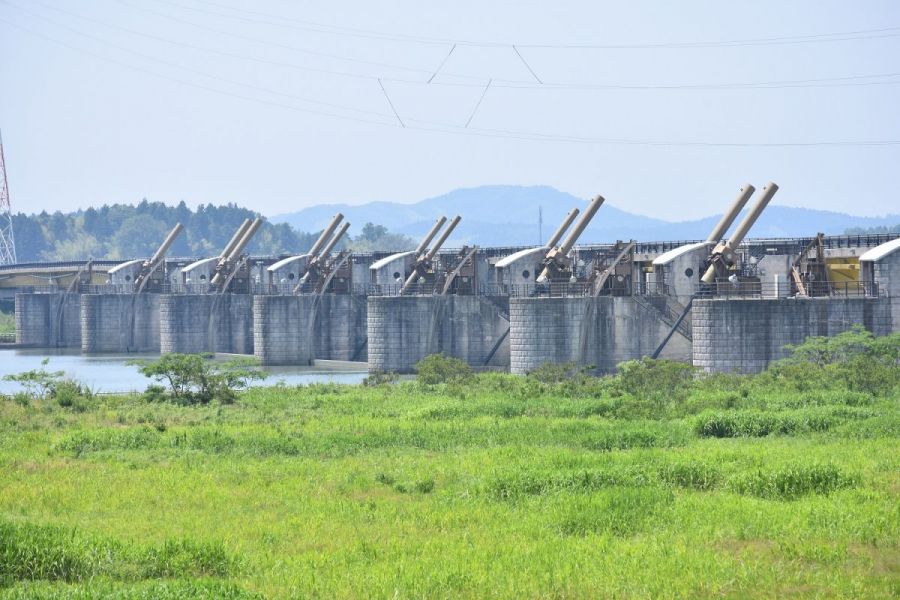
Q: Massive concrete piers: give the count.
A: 7